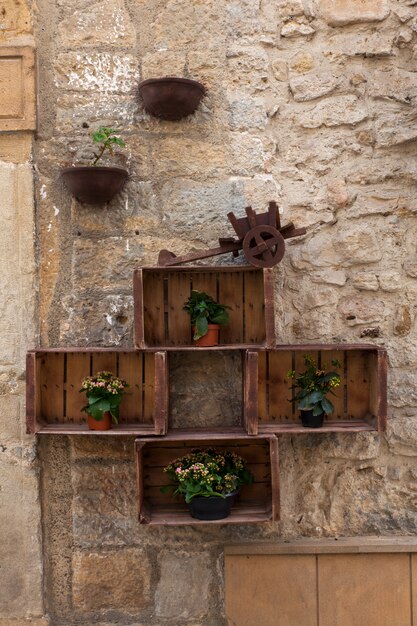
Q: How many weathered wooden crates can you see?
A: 4